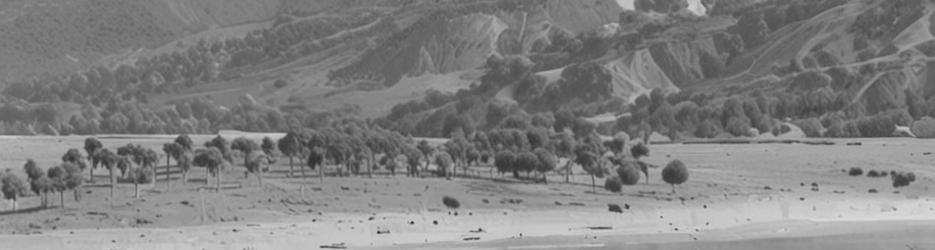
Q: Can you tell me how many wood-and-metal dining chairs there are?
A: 0